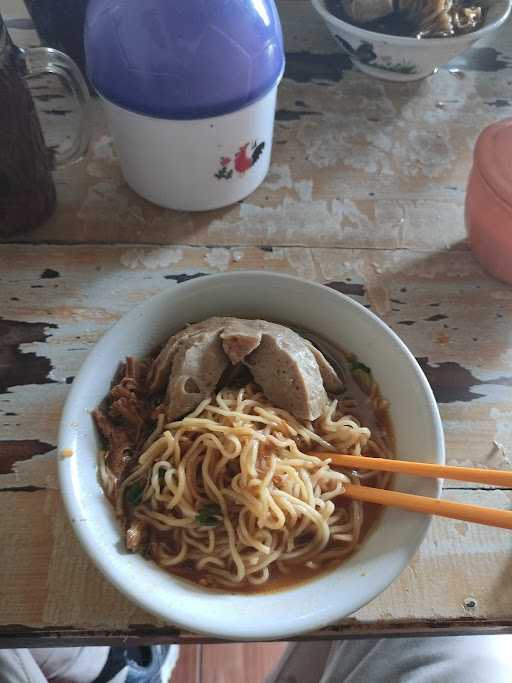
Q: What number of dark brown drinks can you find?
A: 1